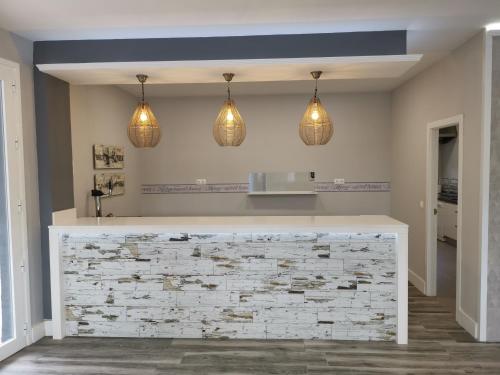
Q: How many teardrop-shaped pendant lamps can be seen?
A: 3